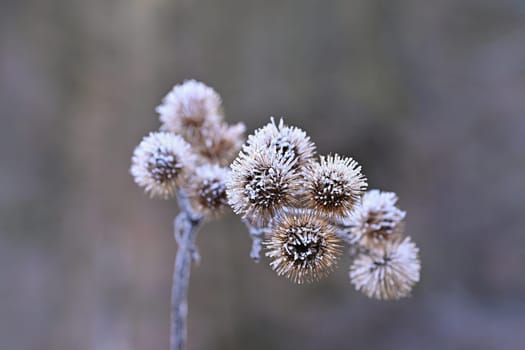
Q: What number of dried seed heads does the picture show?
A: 10